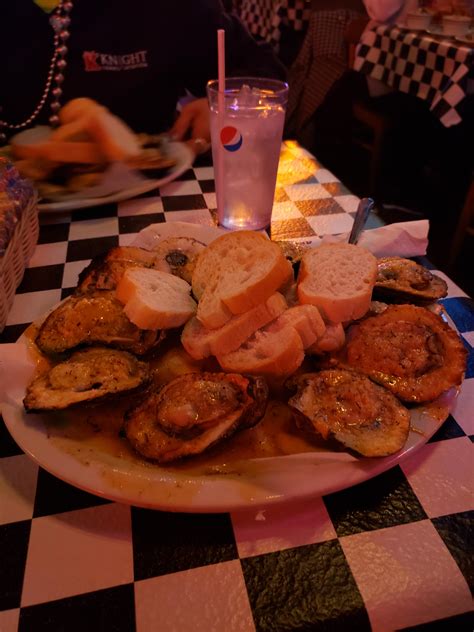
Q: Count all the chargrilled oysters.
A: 9